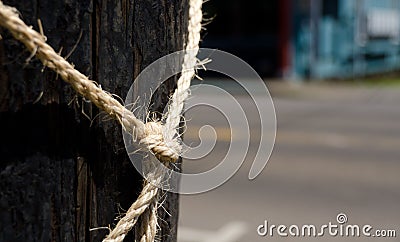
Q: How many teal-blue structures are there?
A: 1